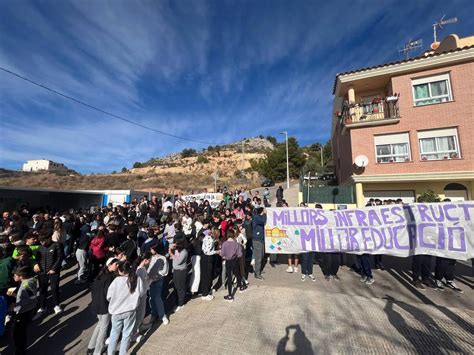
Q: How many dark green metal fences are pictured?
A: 1